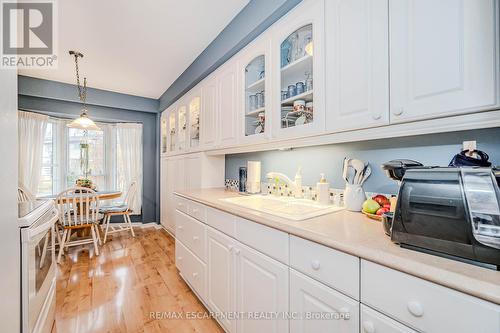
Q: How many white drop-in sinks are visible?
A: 1